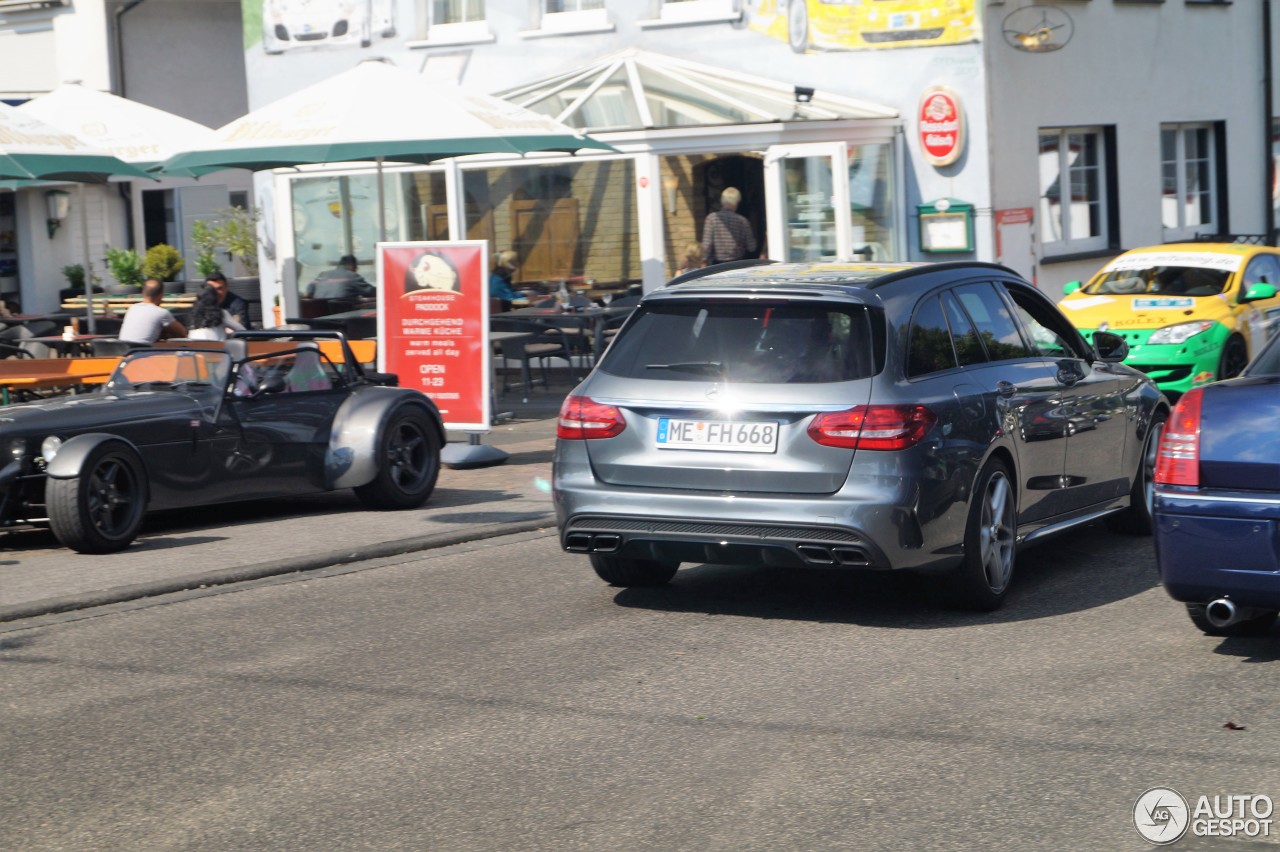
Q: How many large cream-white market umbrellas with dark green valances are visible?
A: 3